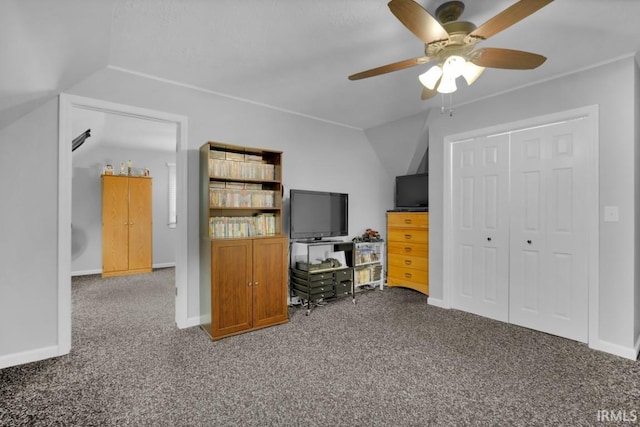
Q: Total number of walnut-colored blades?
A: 5